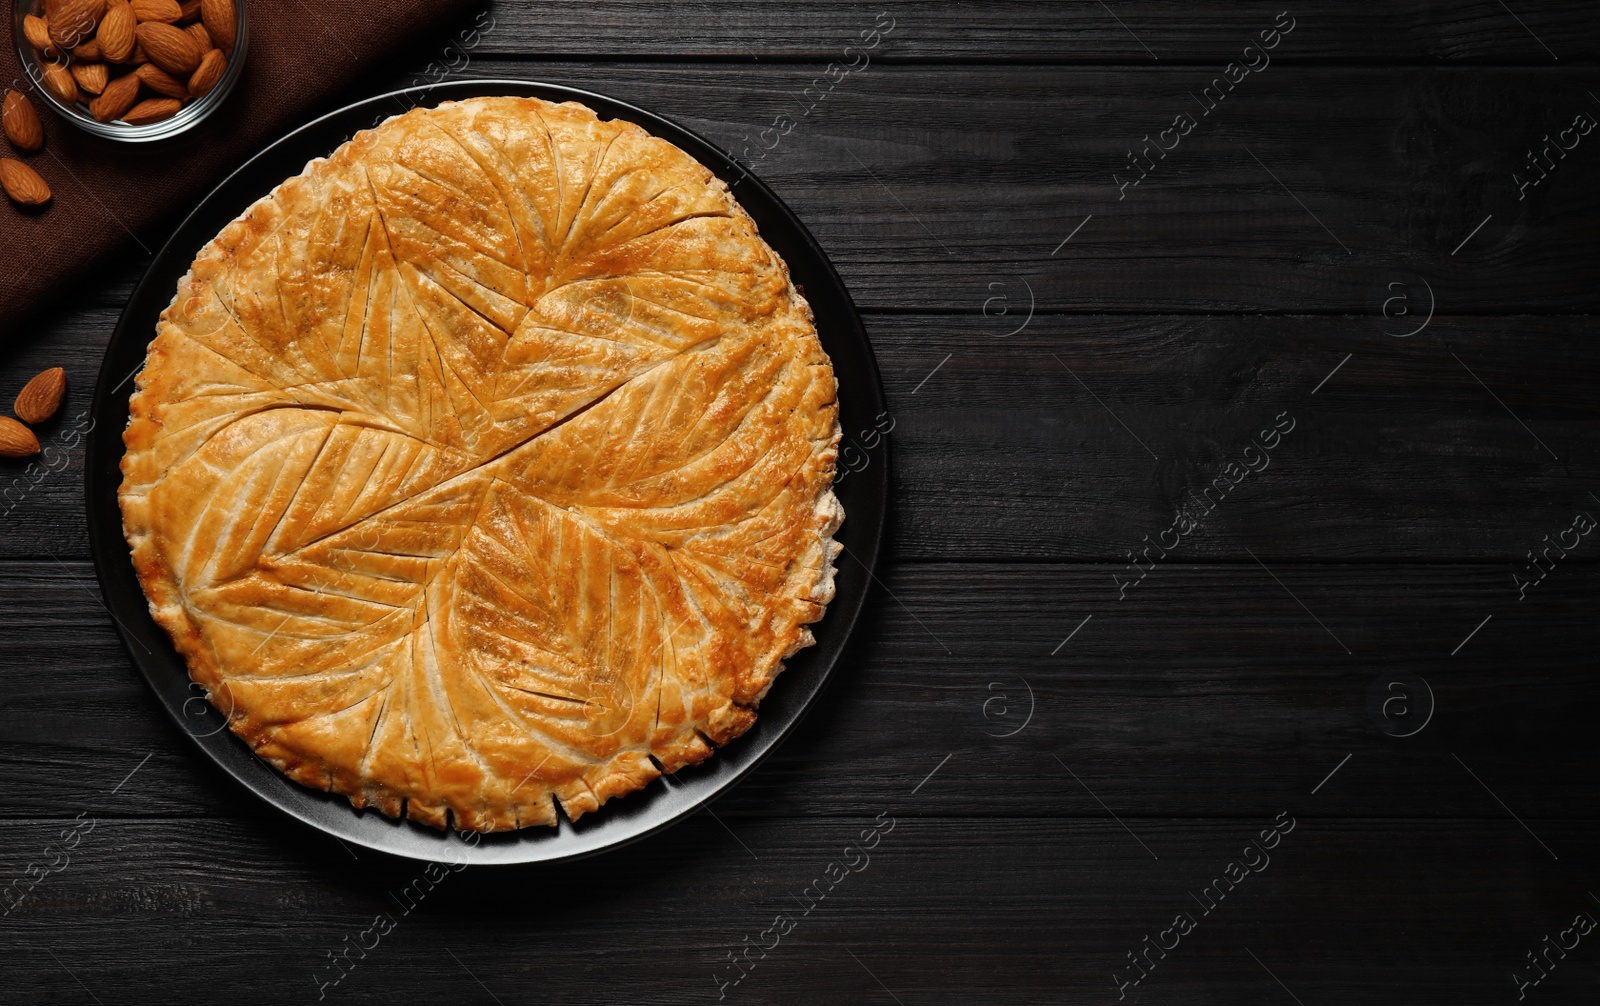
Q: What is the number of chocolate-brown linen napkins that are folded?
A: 1